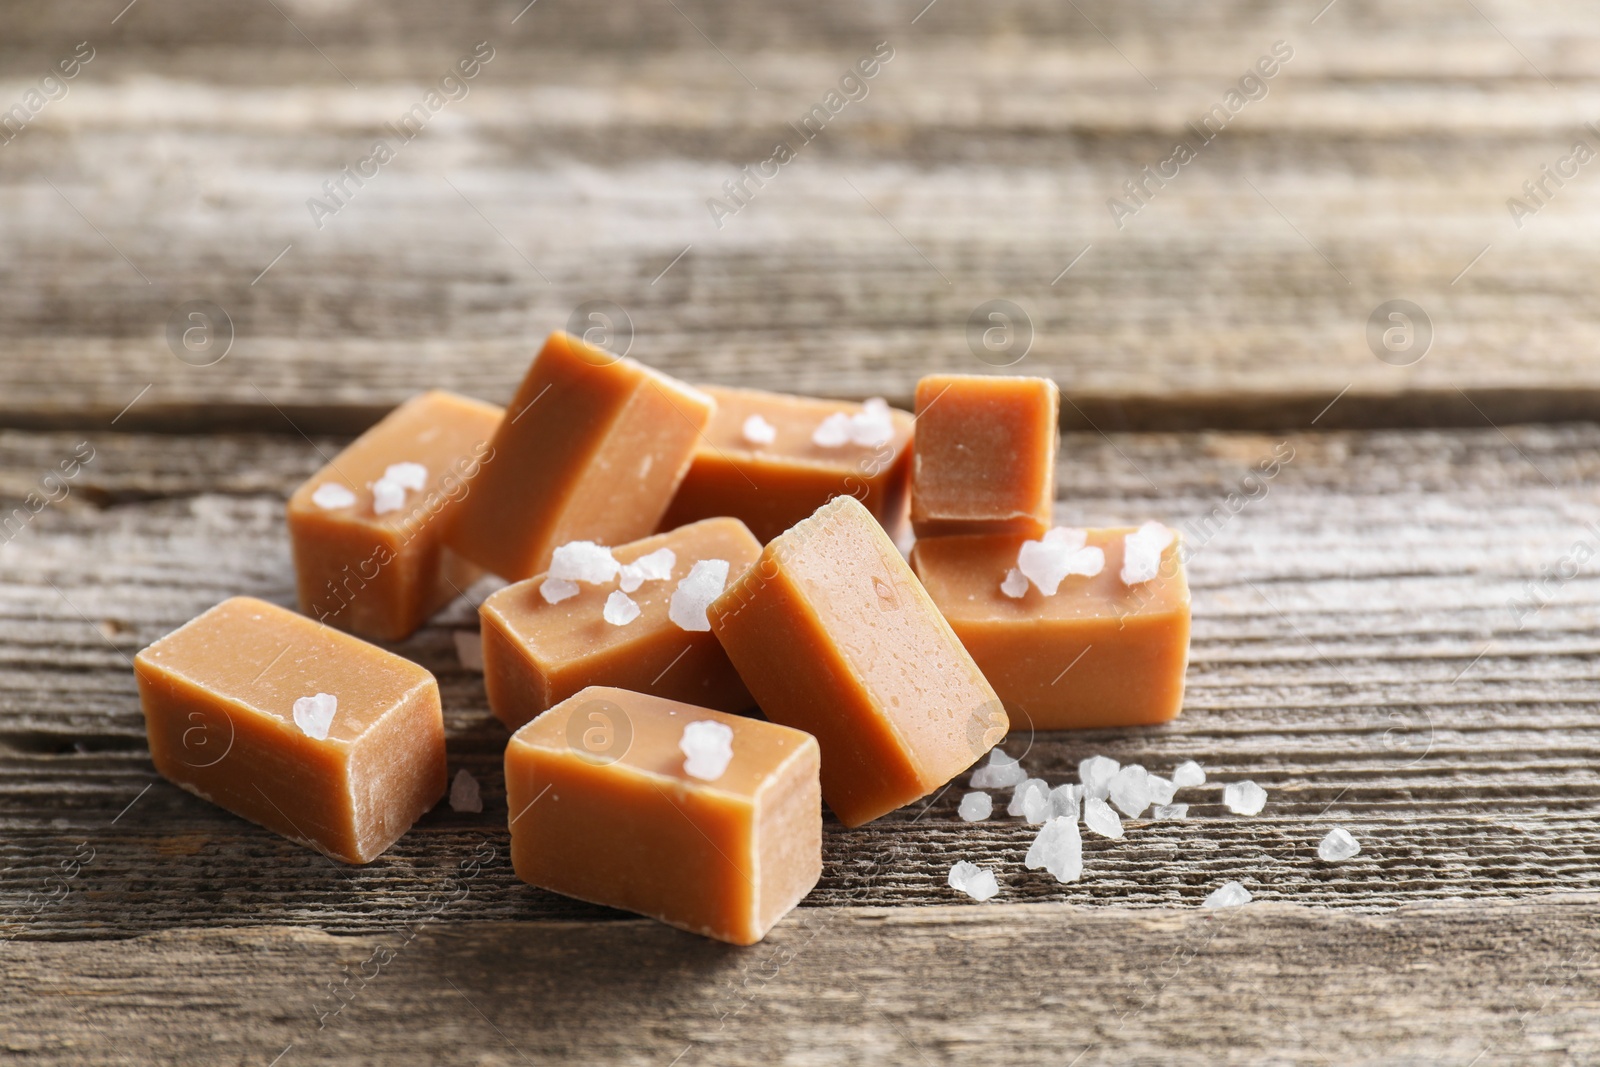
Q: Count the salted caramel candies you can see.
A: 9